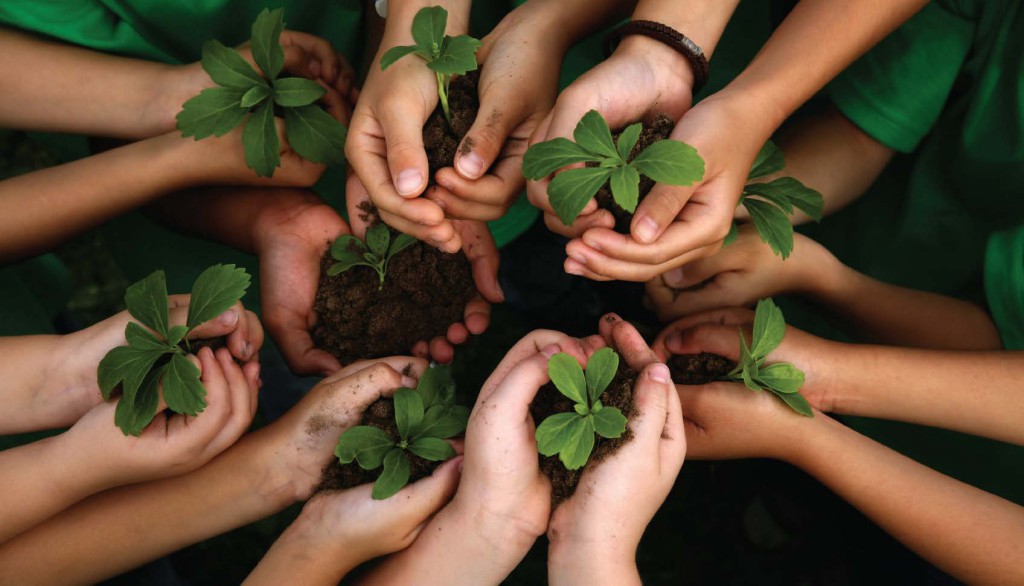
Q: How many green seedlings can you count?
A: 9